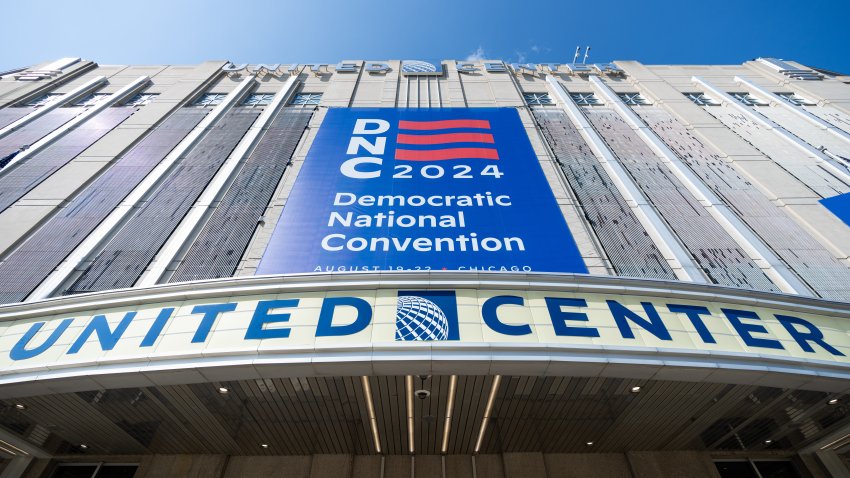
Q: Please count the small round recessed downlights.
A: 8